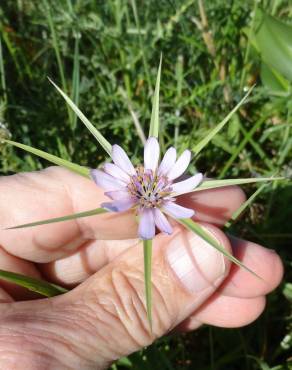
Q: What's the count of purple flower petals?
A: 12